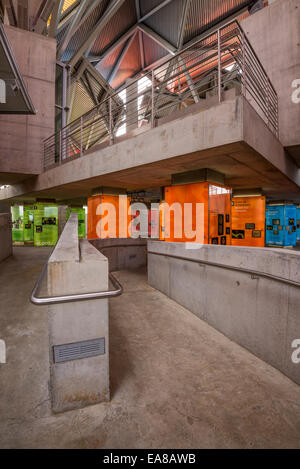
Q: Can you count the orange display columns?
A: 3